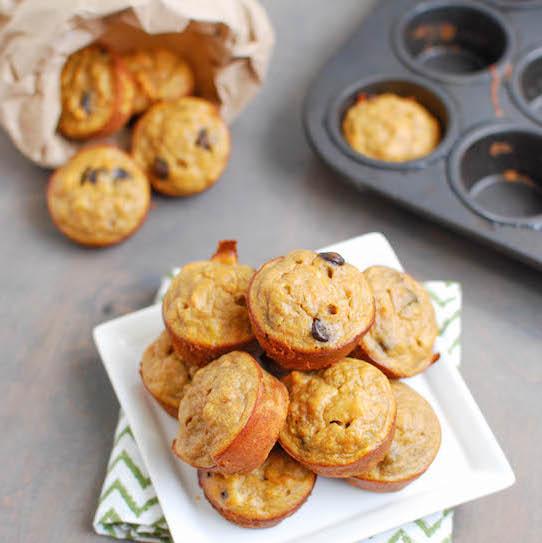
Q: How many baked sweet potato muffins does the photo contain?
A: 13